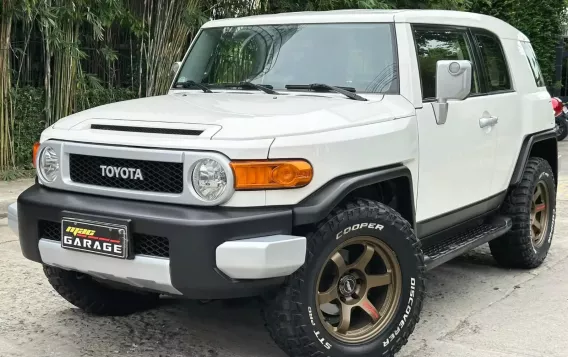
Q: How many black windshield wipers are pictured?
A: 3